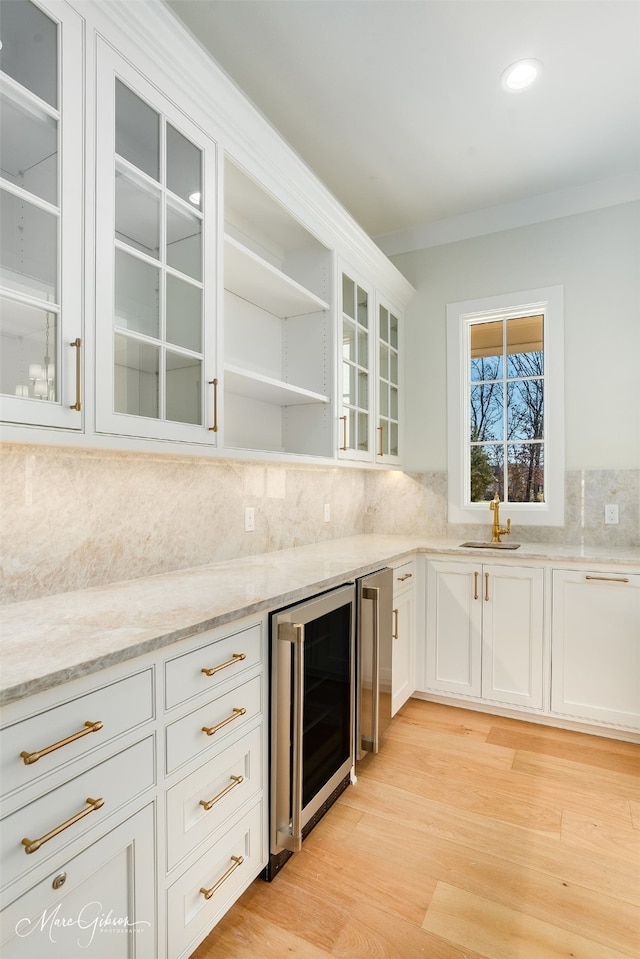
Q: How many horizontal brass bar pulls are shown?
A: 8